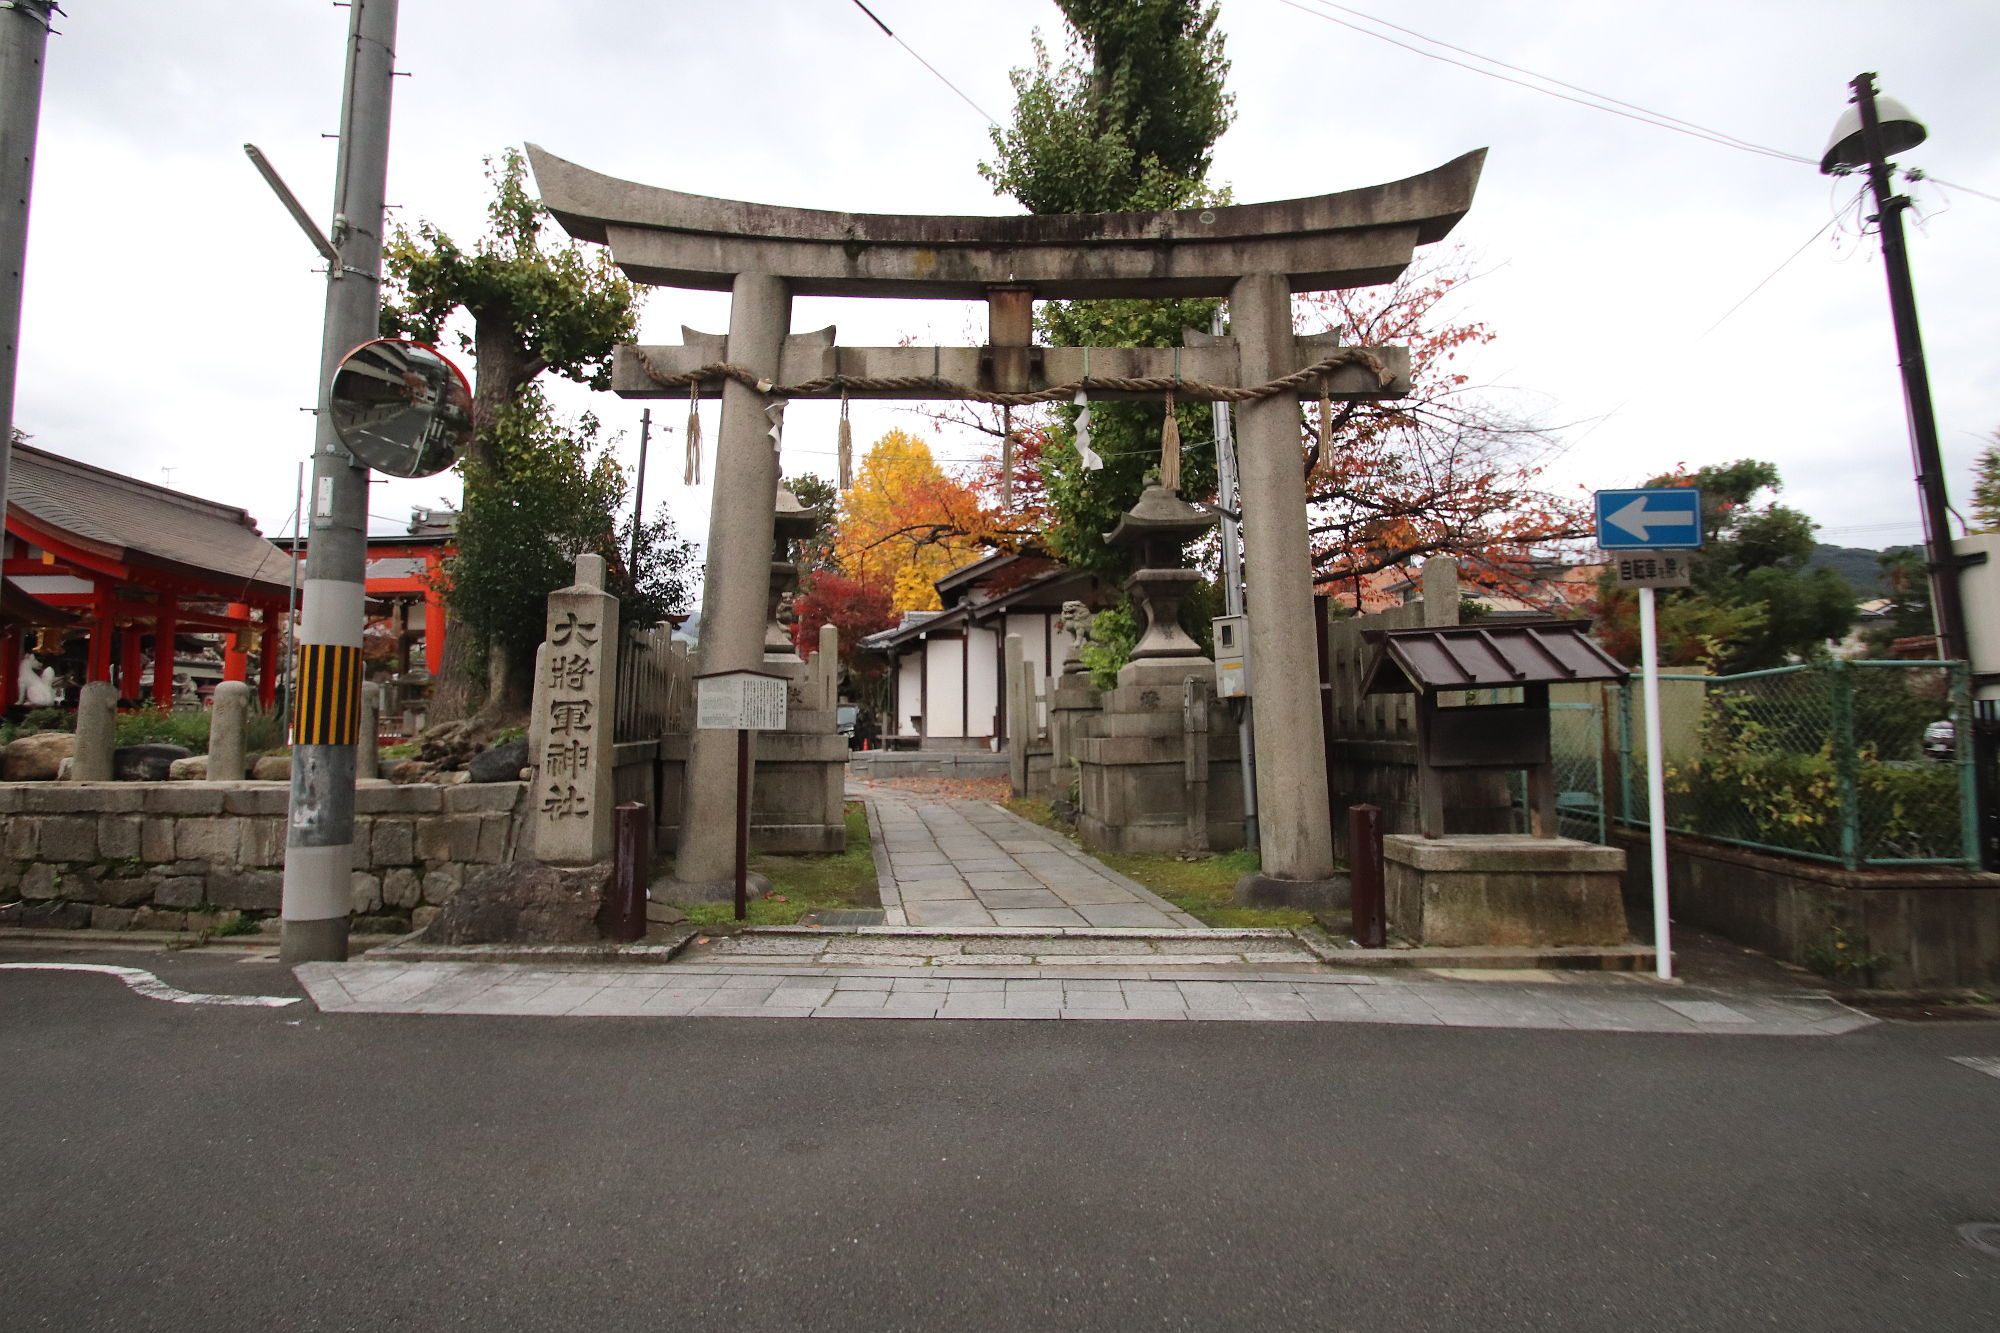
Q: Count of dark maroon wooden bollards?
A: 2